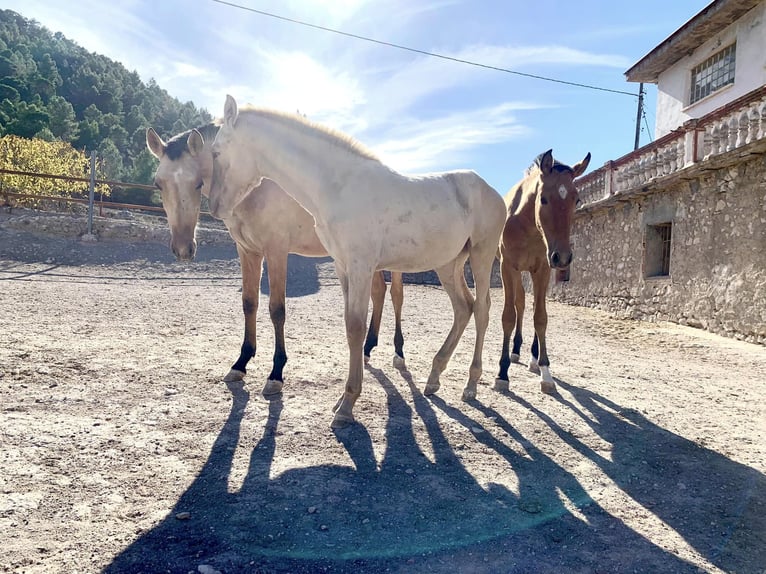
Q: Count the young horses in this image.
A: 3